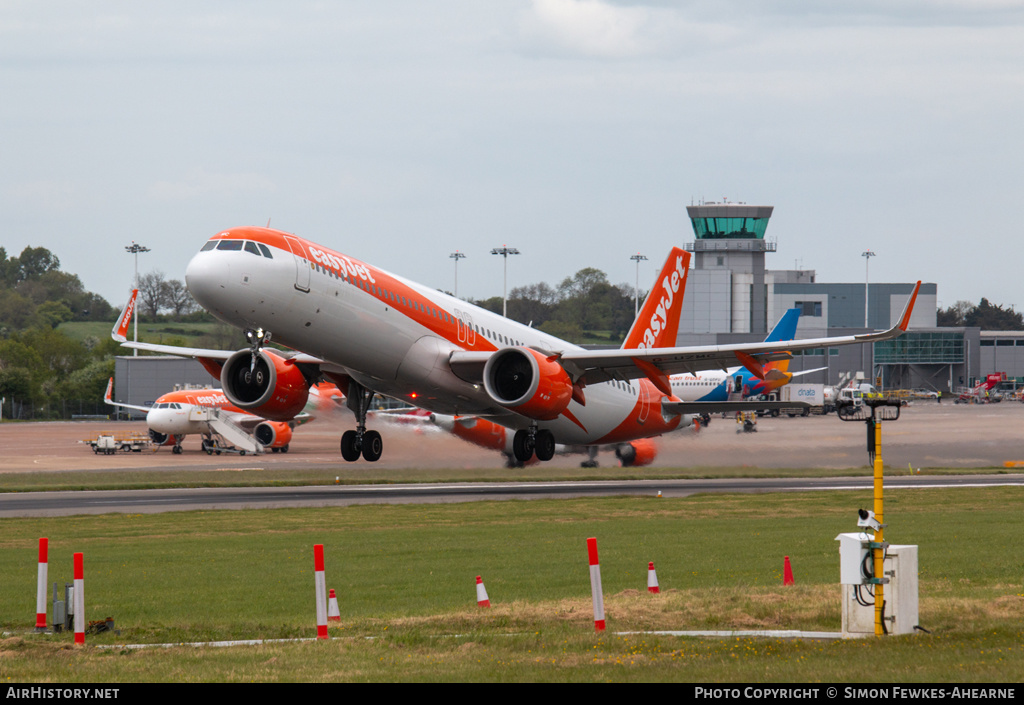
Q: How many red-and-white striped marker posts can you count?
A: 4